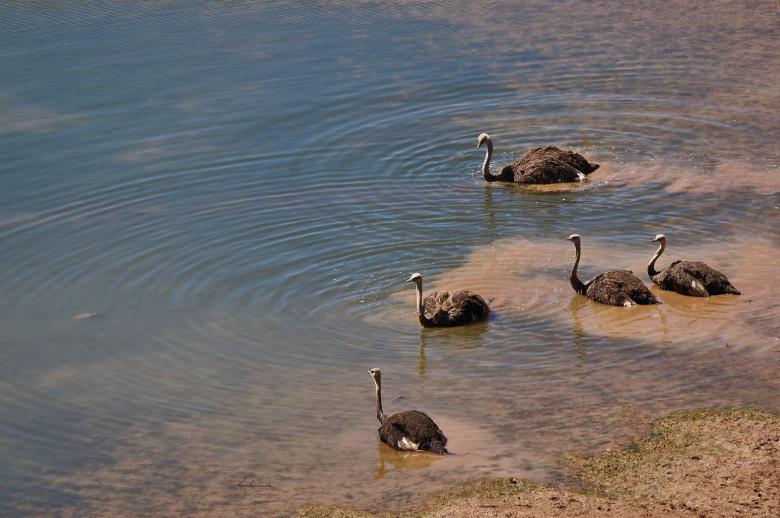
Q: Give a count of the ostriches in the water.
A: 5